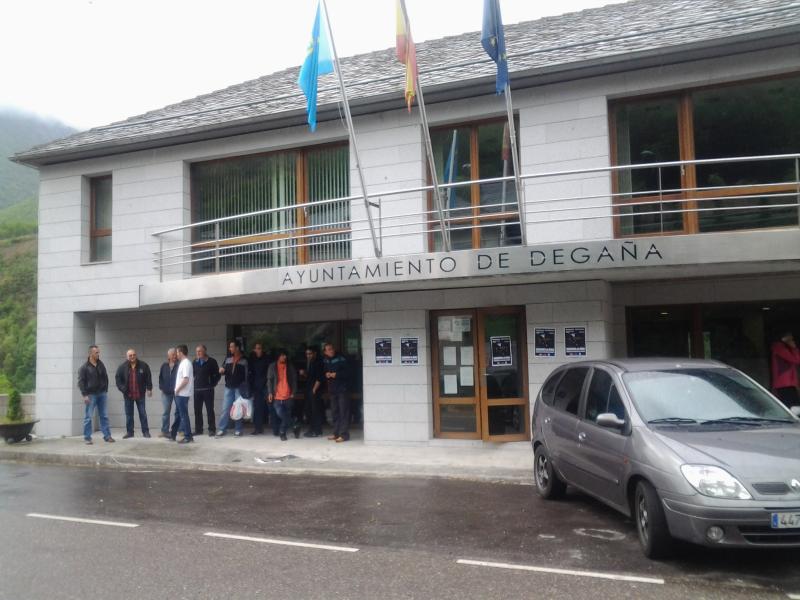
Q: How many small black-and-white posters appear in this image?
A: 5